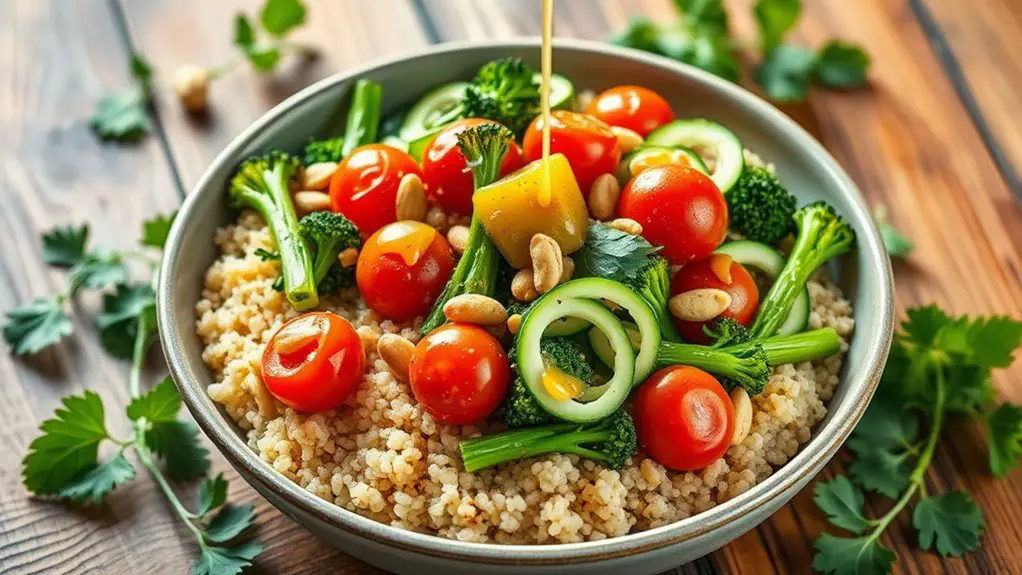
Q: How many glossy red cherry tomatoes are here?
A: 10